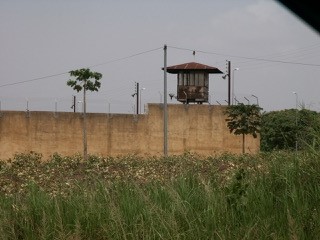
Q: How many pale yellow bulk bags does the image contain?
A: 0